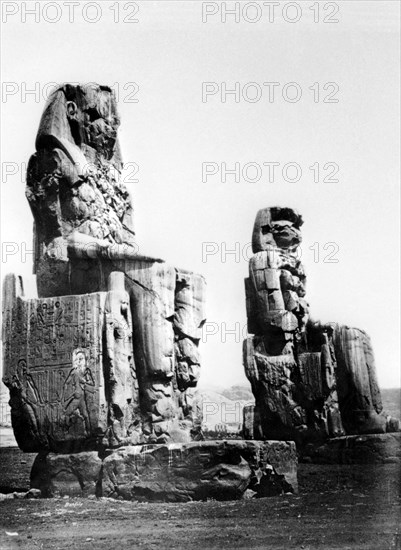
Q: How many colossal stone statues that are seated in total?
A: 2